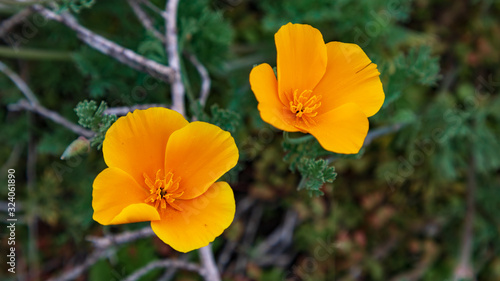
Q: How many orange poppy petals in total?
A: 8